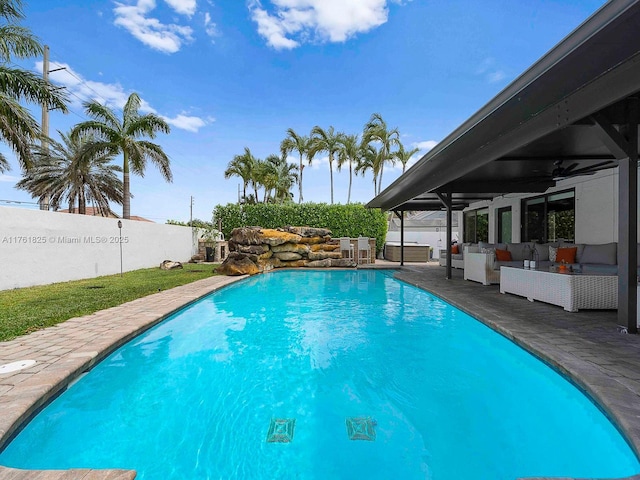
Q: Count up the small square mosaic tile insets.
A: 2